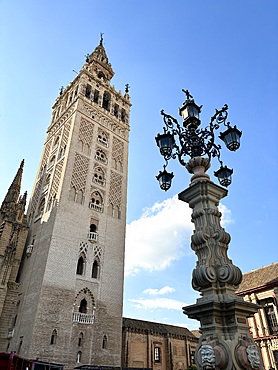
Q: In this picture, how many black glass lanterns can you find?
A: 5